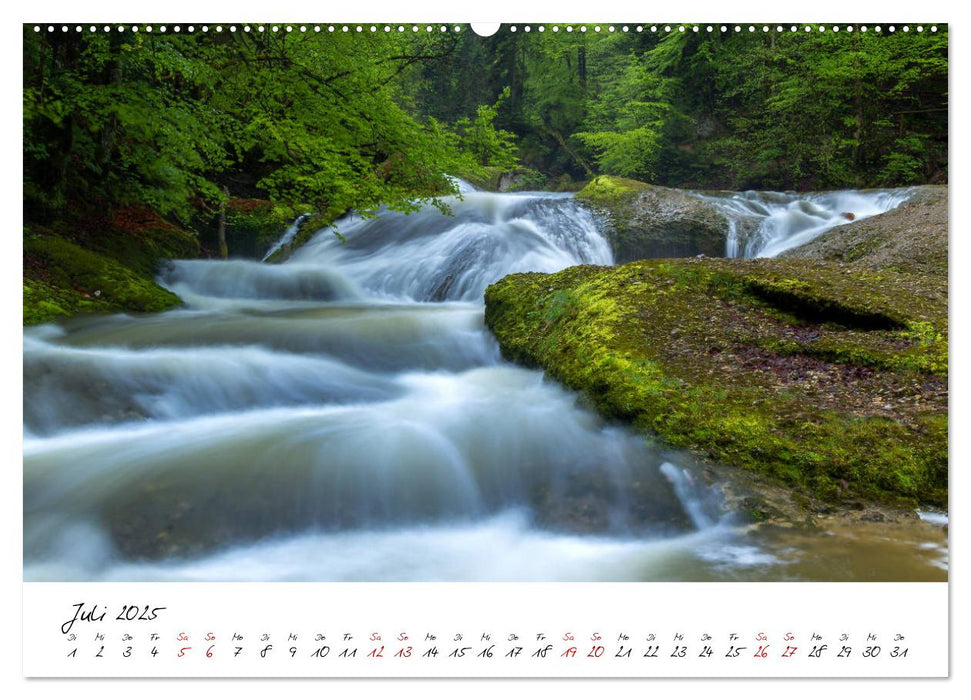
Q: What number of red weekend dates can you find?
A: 8